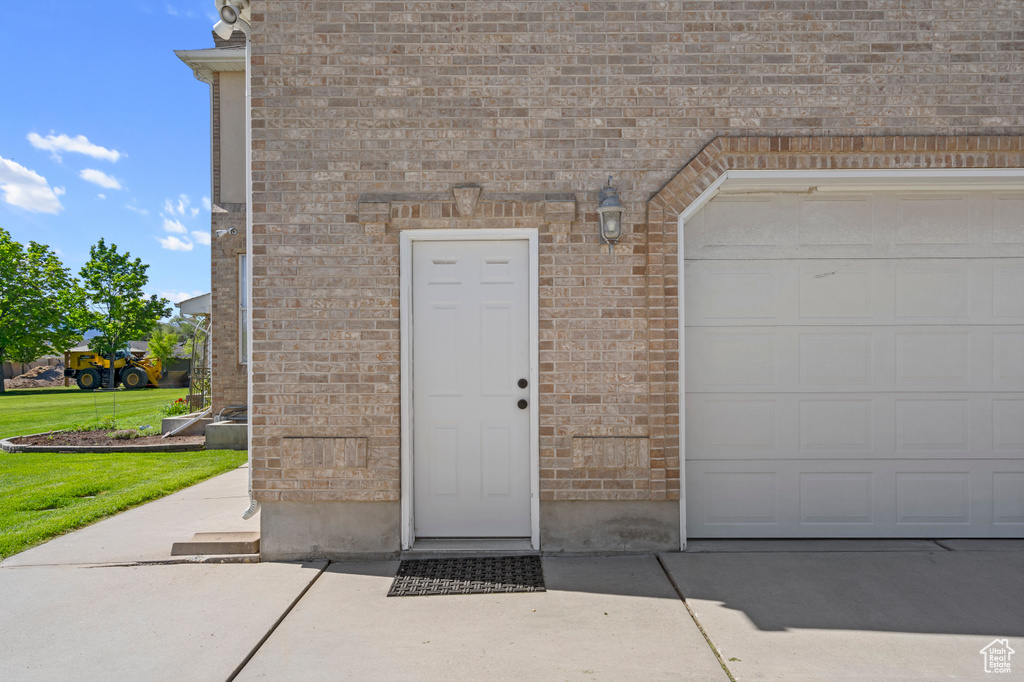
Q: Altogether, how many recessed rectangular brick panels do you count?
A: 2